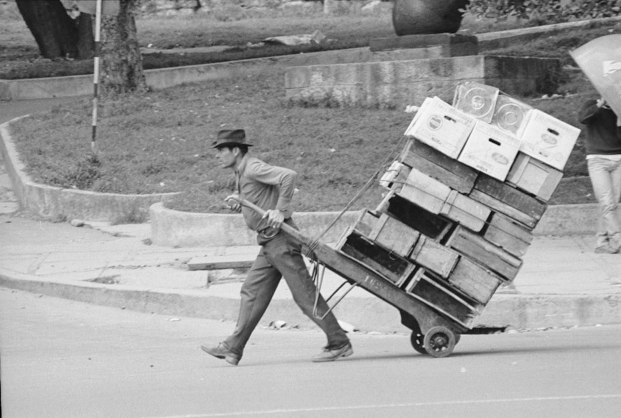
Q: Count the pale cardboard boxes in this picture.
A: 3